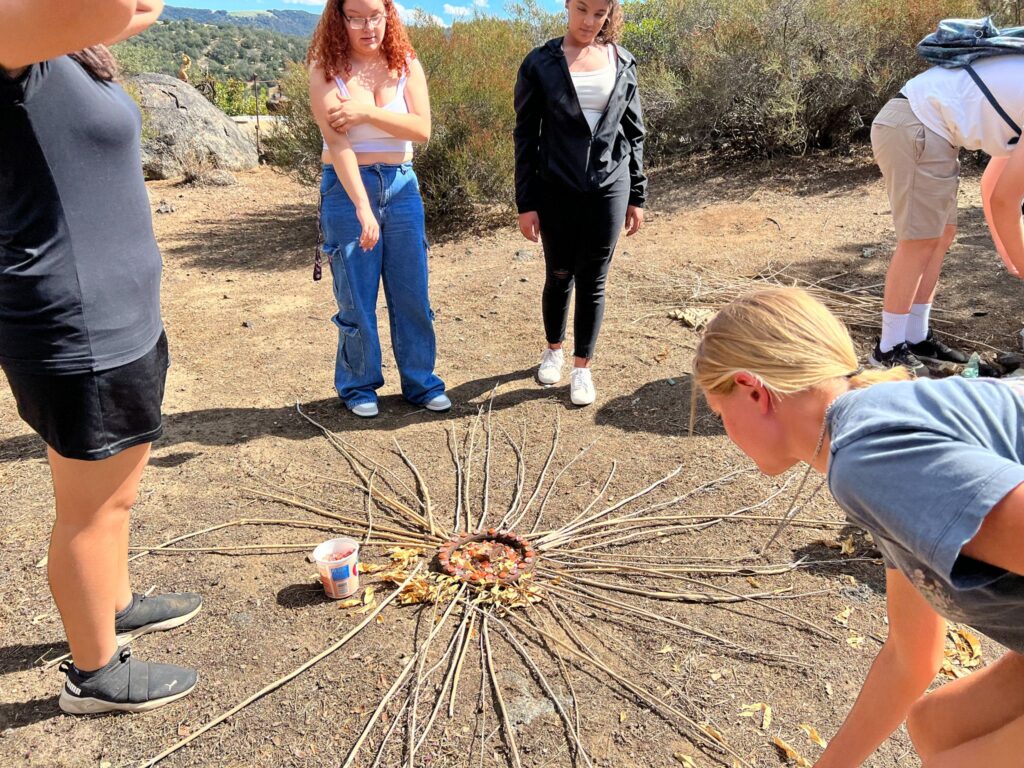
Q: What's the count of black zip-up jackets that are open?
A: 1